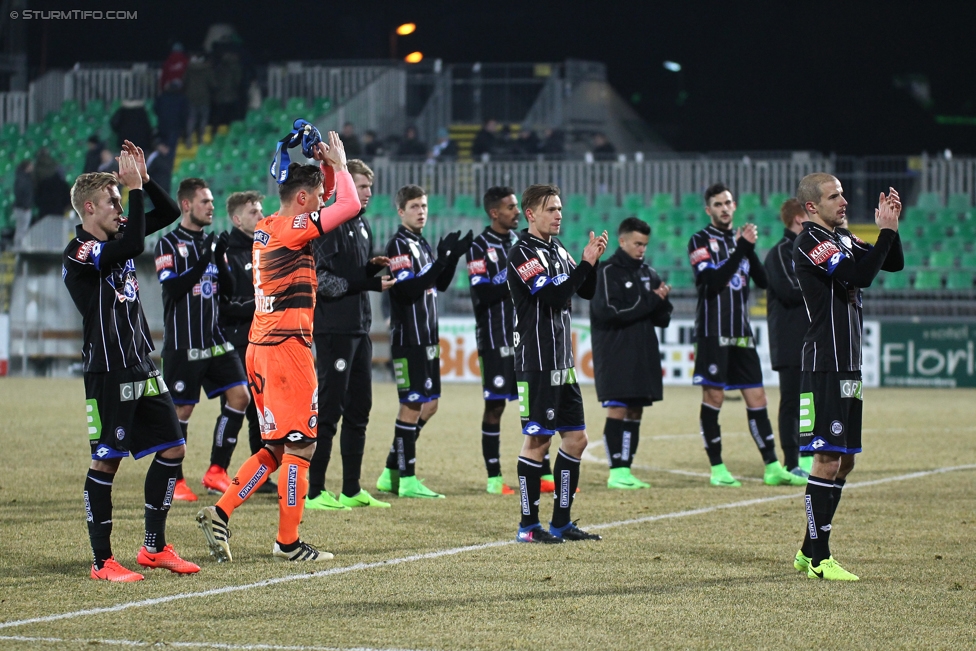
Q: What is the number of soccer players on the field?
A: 12